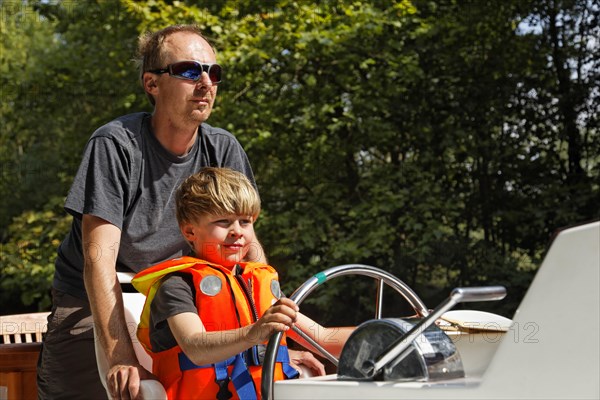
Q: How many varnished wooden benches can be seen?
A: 1